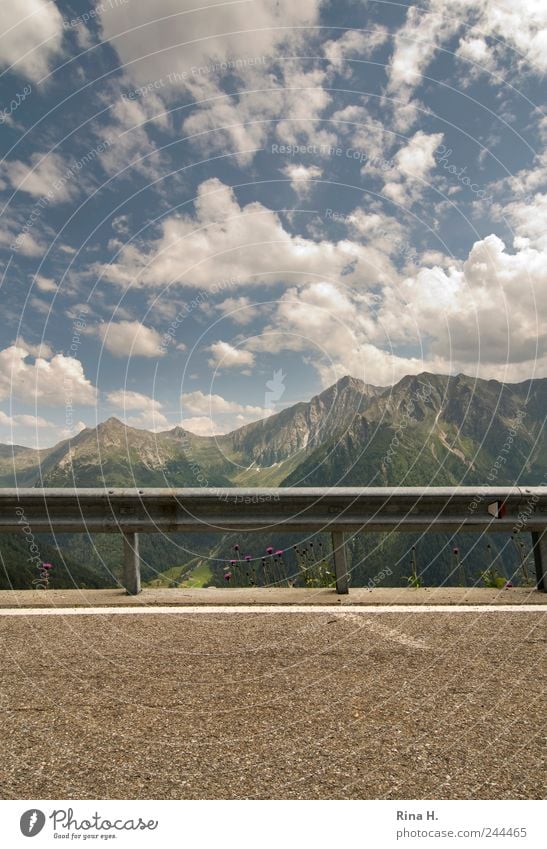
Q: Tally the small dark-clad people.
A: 0